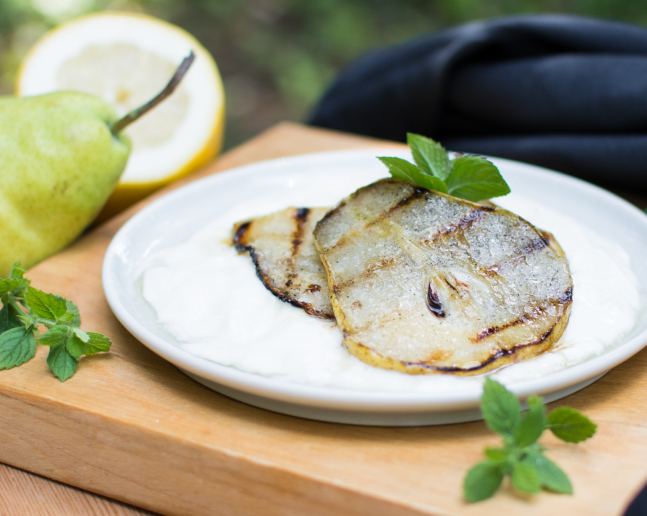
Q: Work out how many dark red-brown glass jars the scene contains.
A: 0